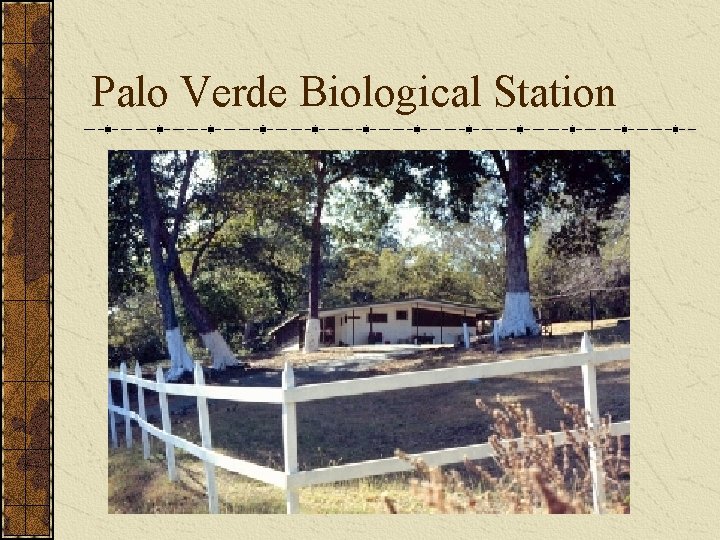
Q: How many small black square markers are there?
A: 12